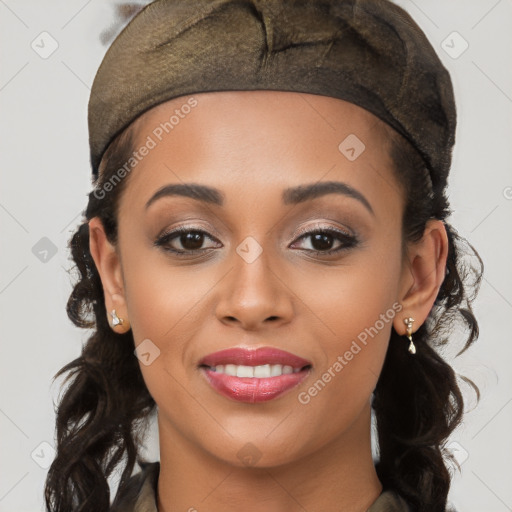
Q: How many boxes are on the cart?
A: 0